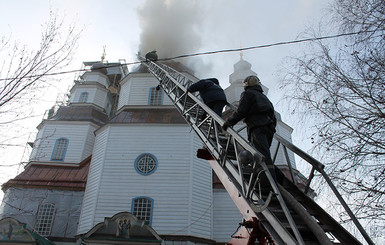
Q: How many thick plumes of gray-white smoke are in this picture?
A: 1